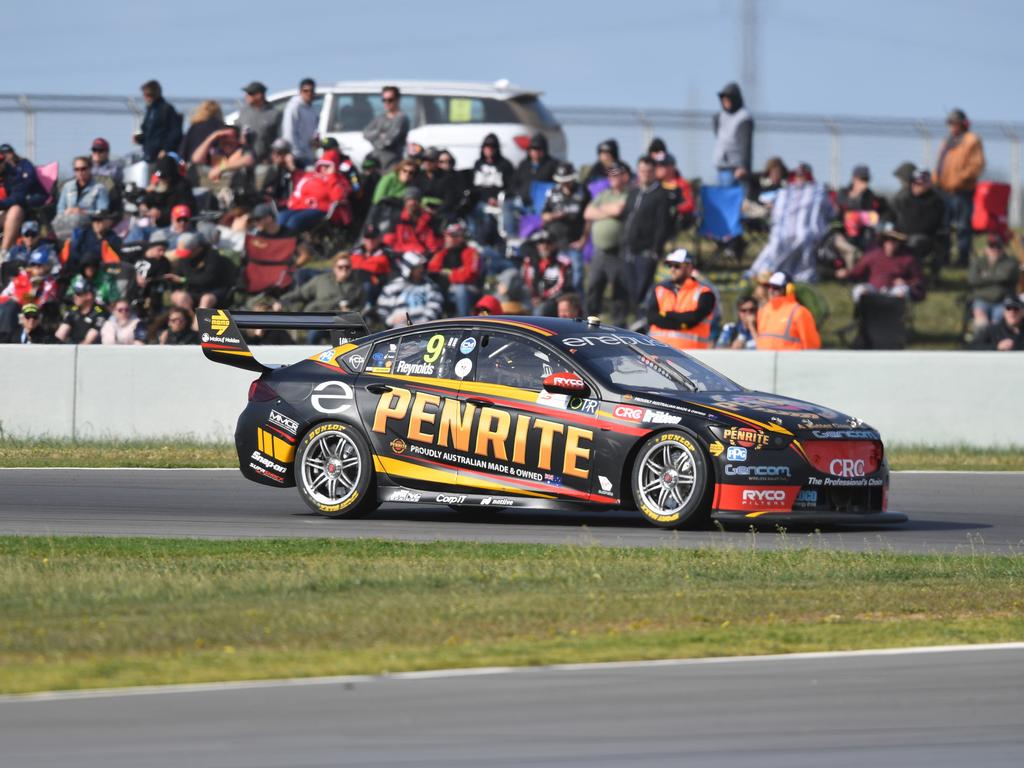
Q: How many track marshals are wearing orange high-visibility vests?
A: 2